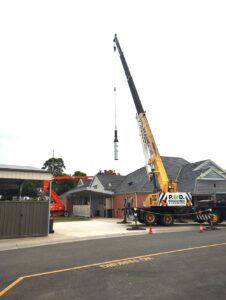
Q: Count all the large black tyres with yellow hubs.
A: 3